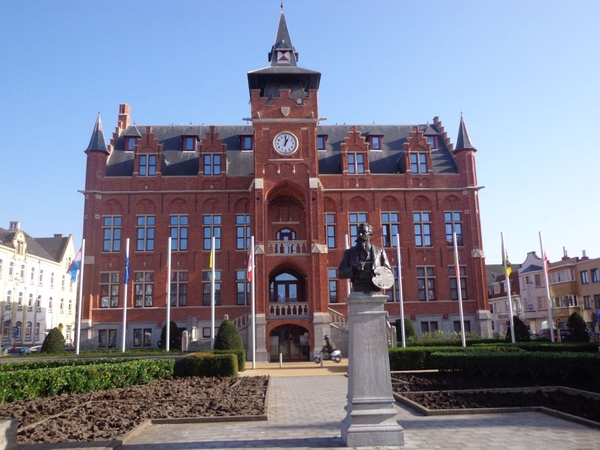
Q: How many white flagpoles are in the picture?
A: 10